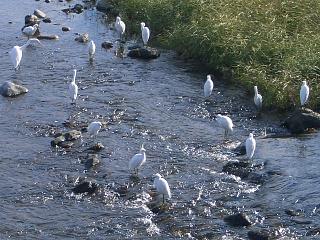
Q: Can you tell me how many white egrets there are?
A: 14